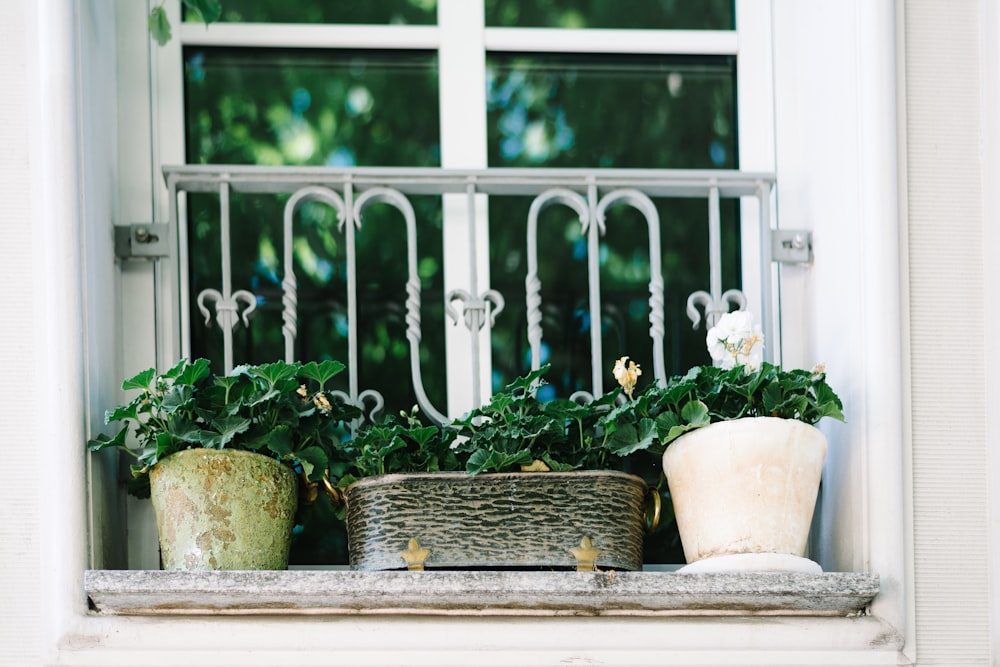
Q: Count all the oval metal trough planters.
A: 1